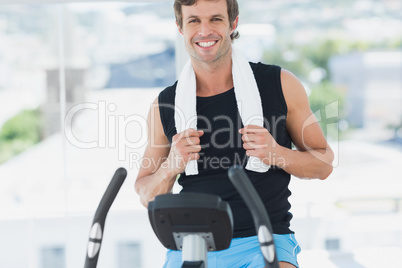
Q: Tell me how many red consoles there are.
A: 0